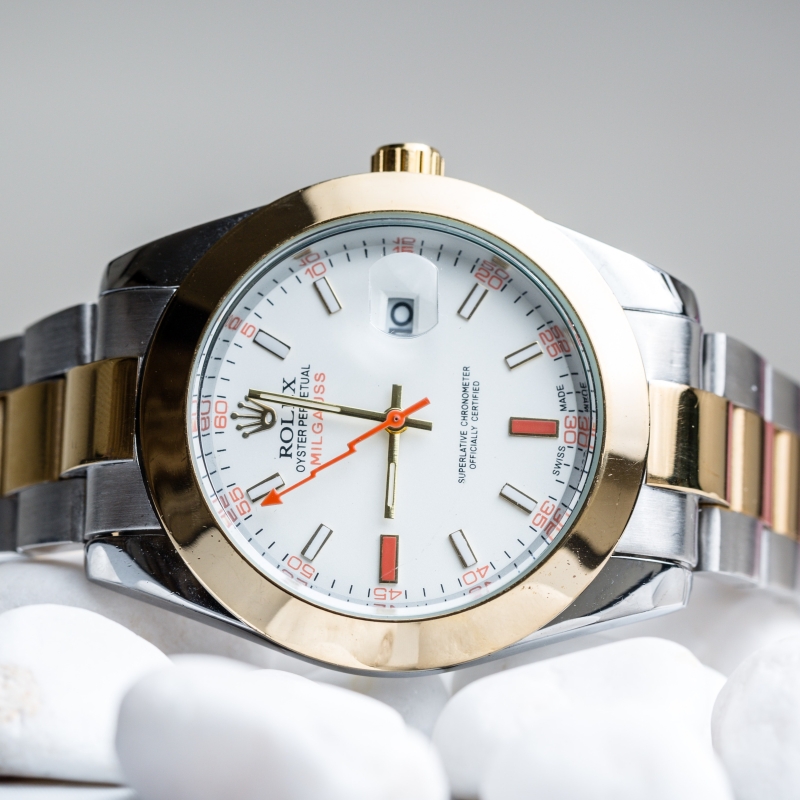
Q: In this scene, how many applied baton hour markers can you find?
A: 10